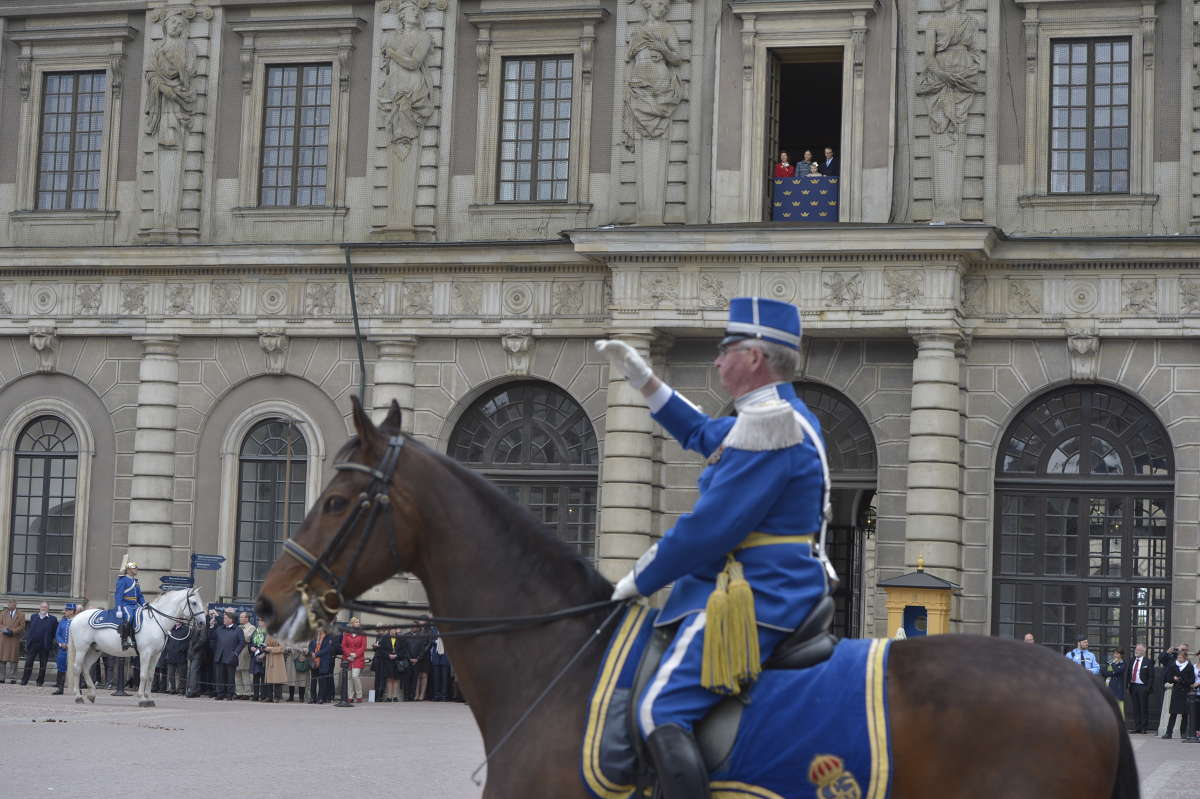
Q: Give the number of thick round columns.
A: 4